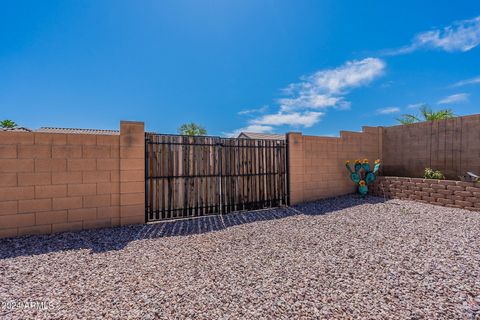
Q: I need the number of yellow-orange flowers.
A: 5